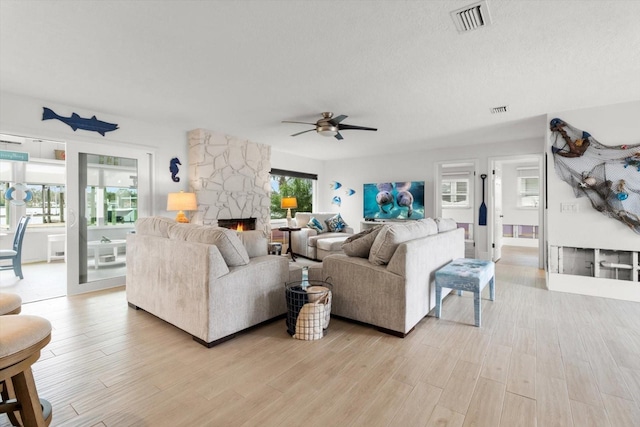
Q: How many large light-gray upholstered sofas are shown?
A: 2